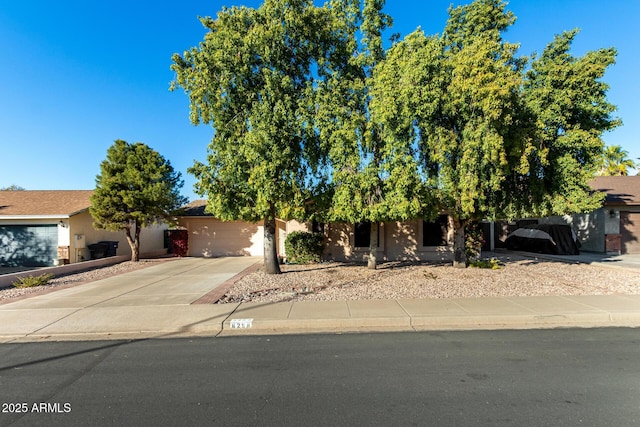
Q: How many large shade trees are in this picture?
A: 3